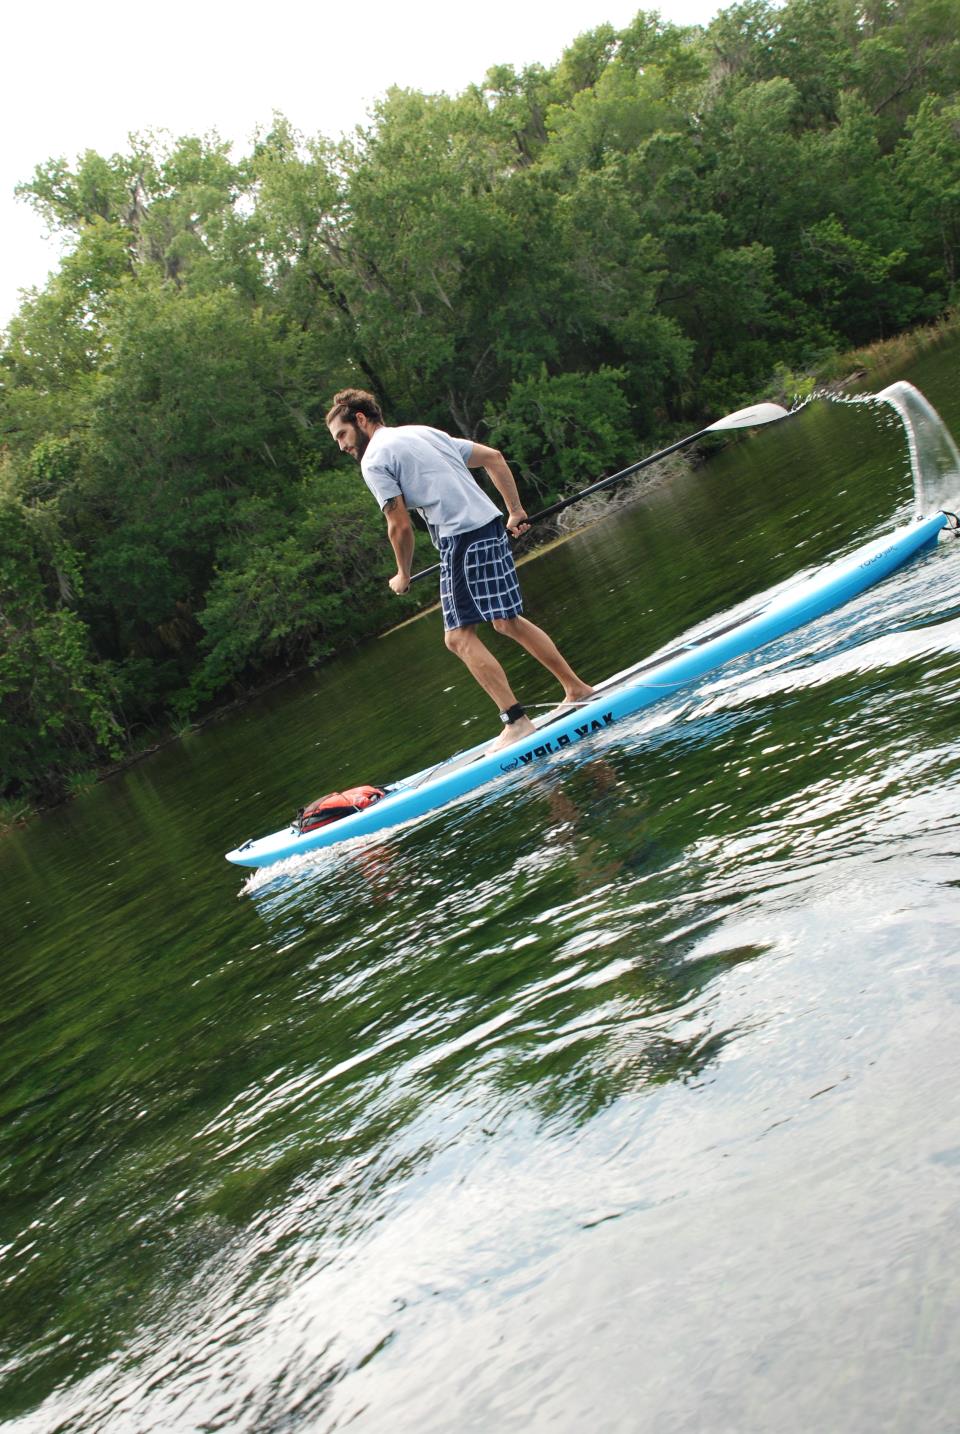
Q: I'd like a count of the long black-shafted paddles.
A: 1